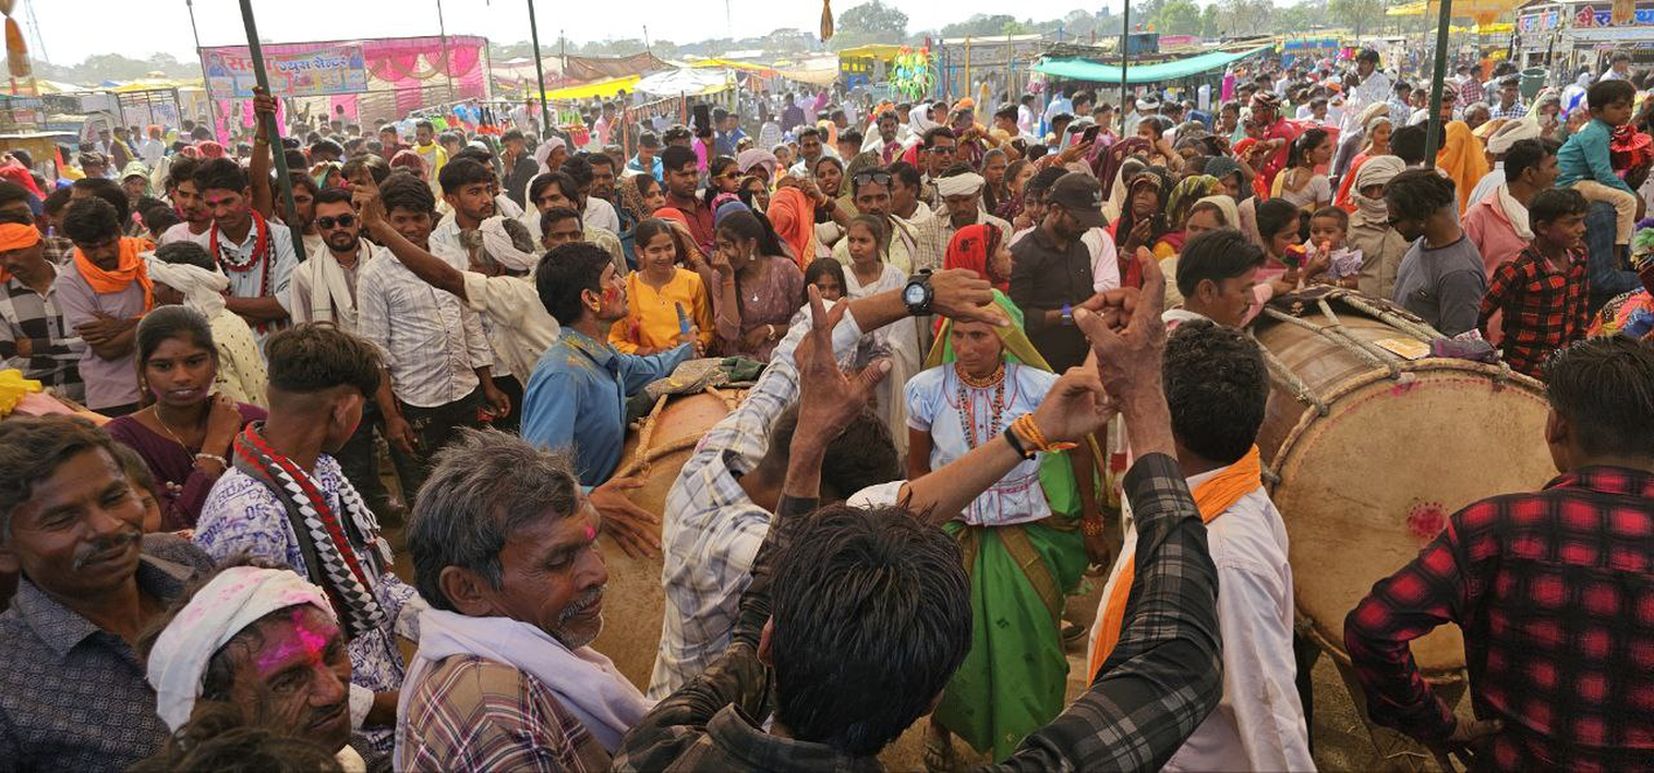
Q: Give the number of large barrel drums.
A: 2